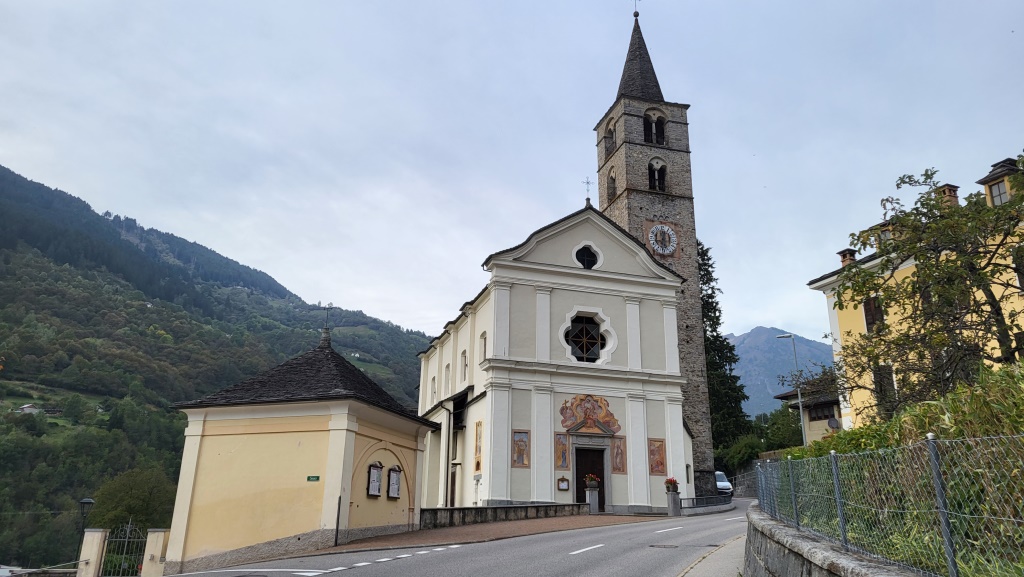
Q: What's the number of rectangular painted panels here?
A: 4